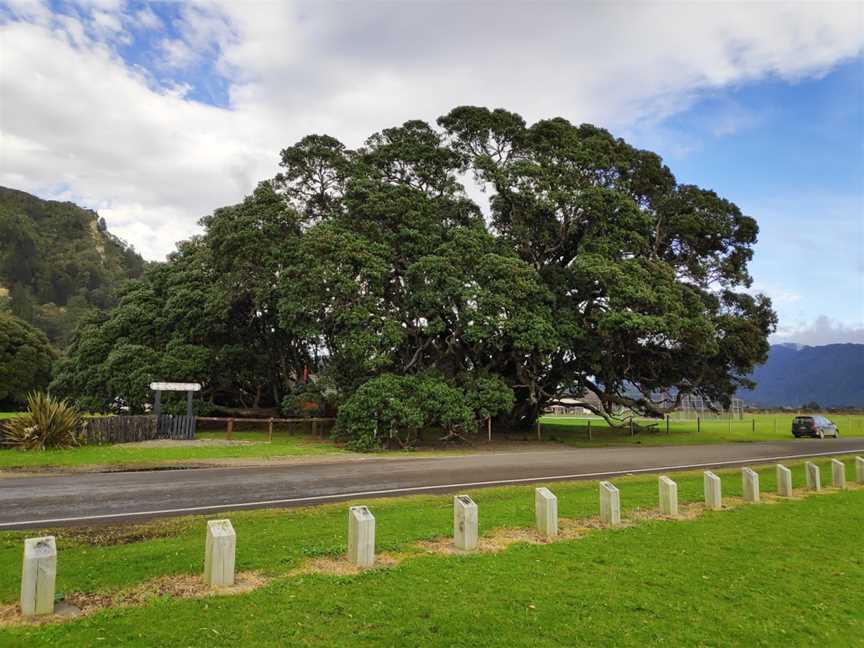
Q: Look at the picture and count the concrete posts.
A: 13